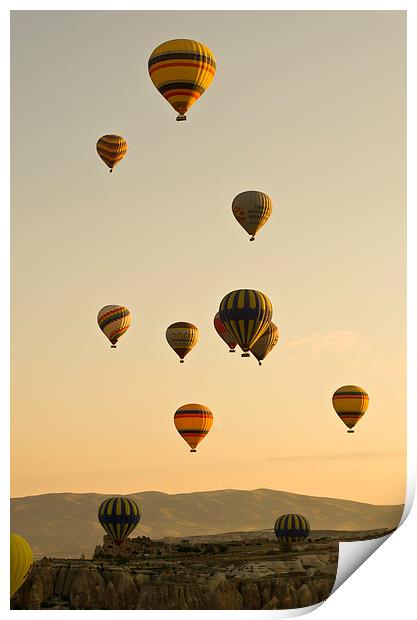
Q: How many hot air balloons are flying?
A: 13